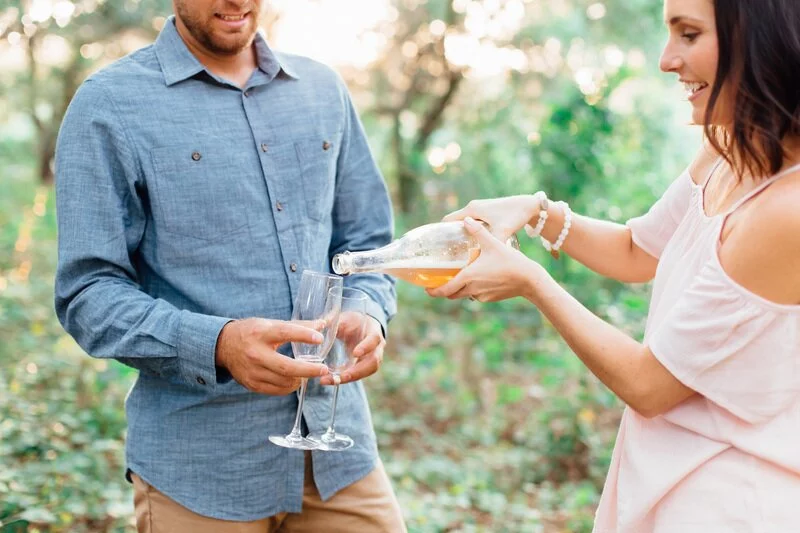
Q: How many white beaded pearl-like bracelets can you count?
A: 2